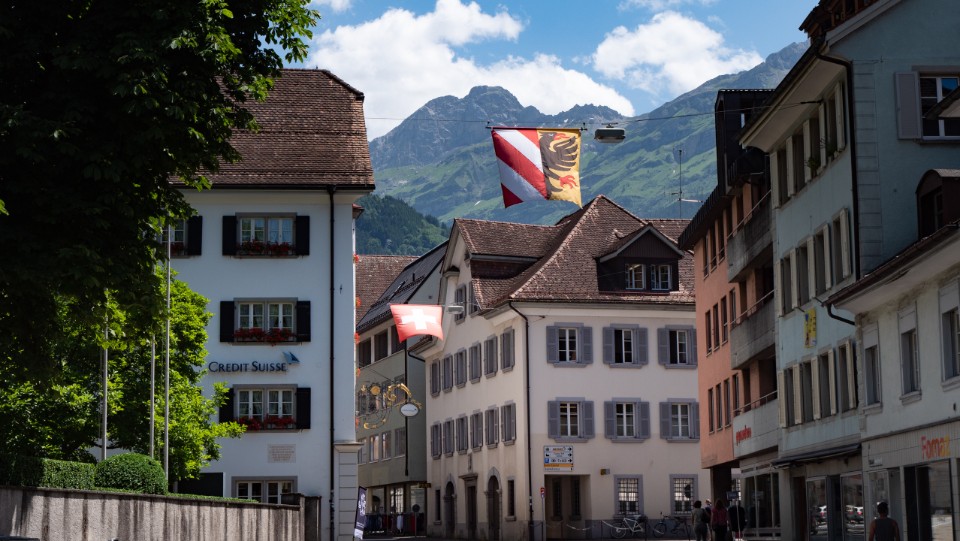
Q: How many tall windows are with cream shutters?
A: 12